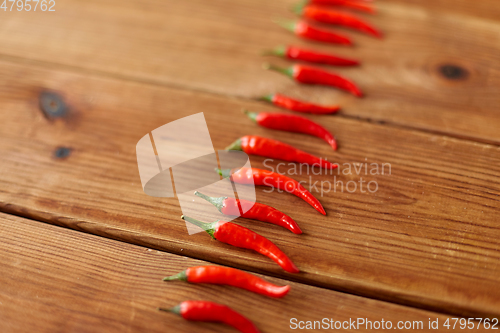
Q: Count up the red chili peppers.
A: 13